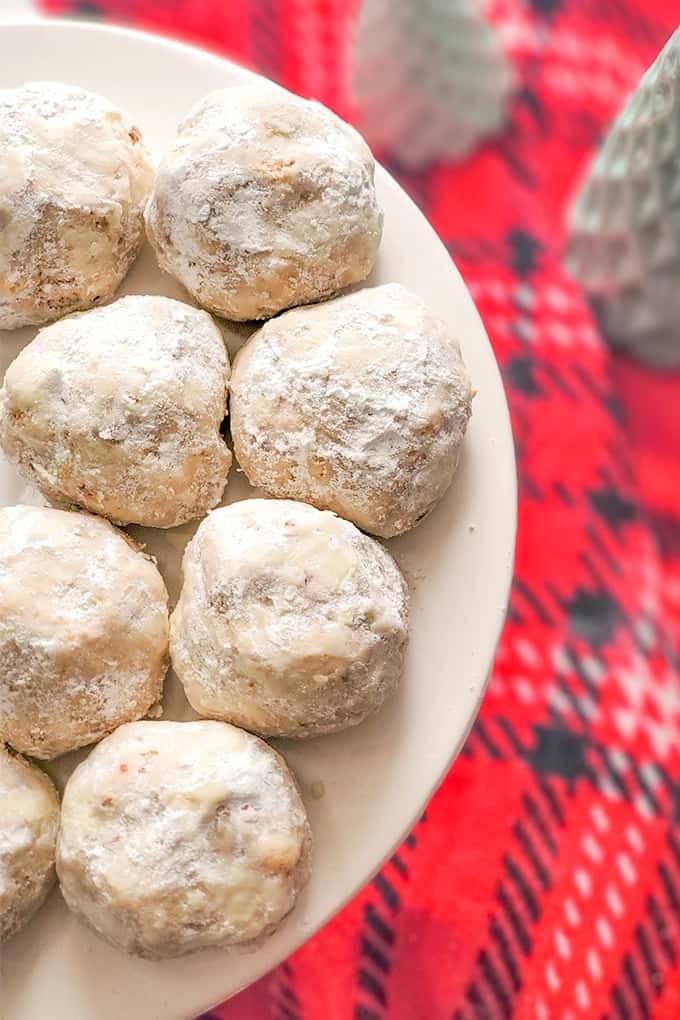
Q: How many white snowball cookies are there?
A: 8